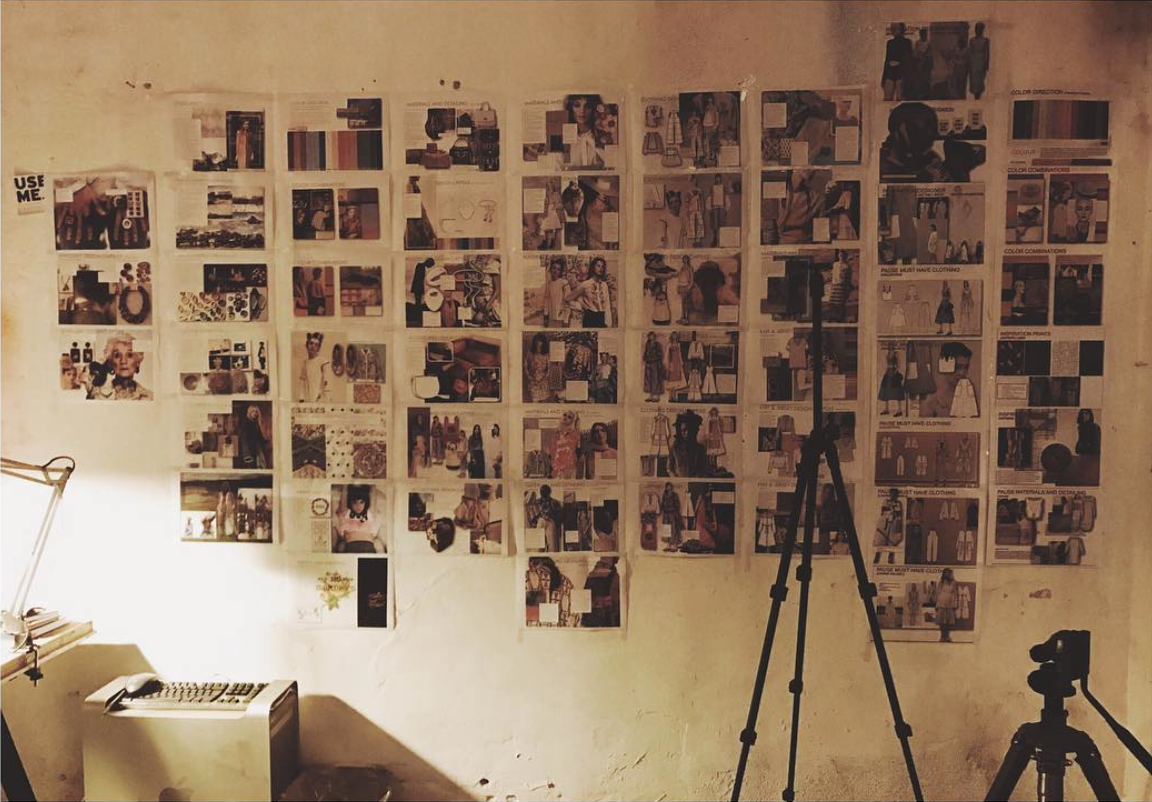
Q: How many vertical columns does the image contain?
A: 9